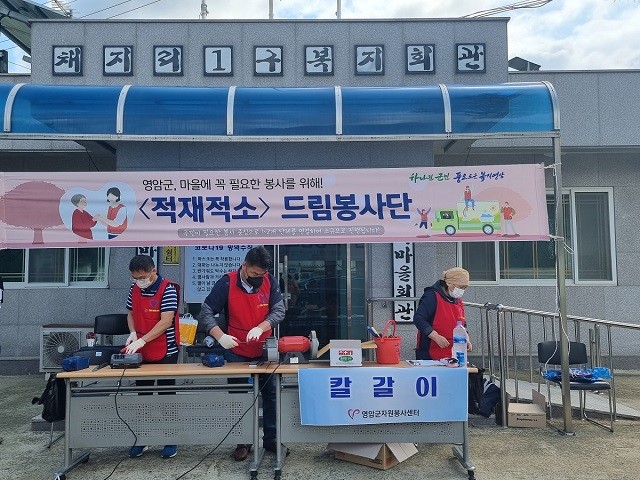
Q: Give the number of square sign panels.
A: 9